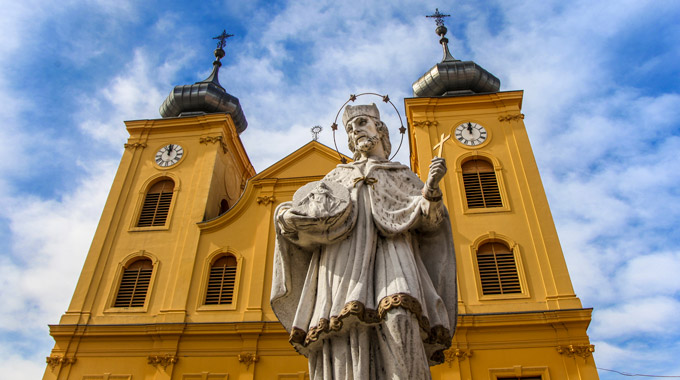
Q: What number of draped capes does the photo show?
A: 1